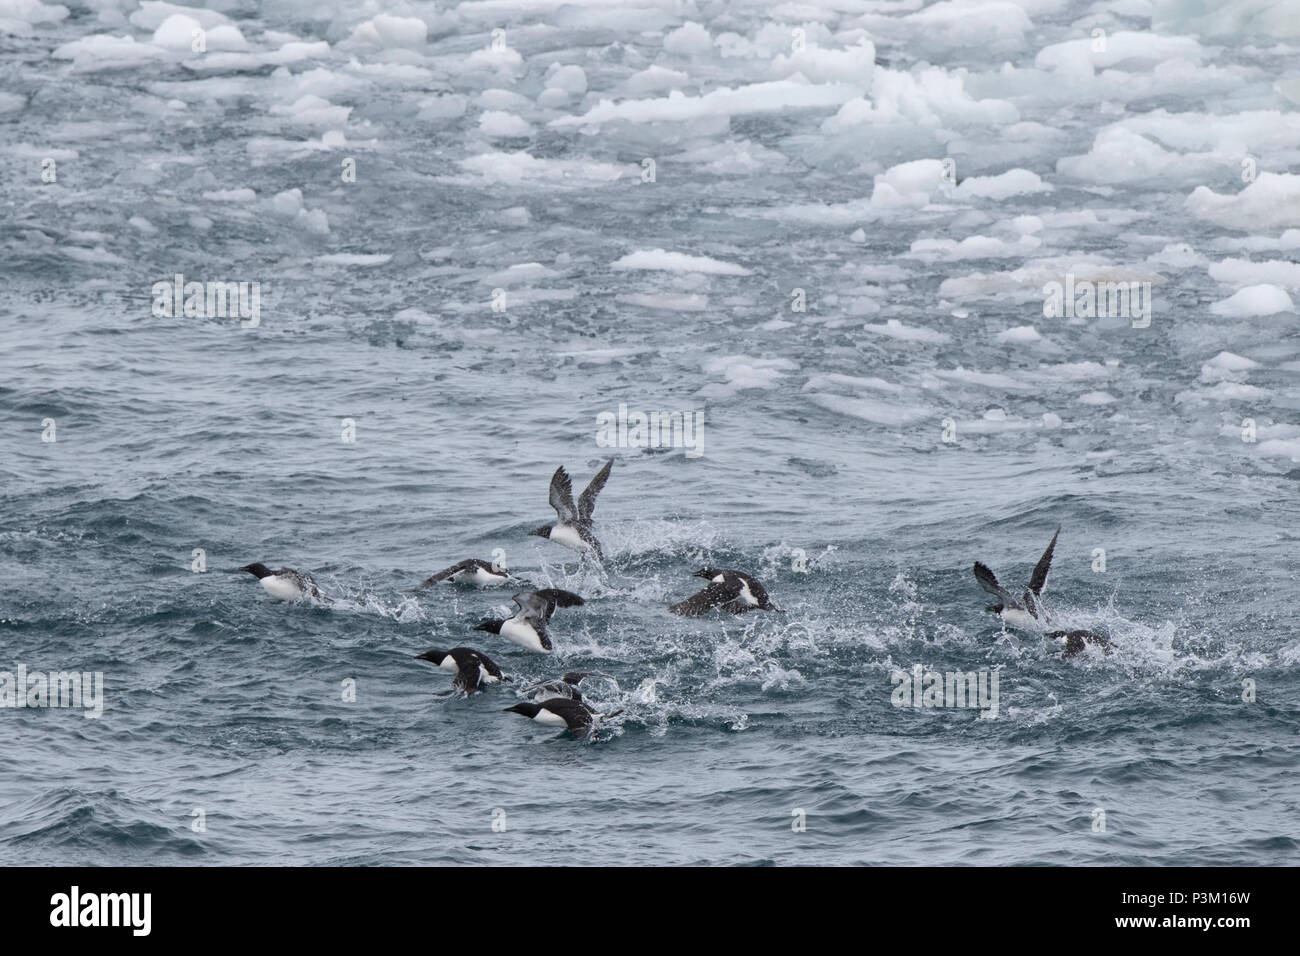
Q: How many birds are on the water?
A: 10